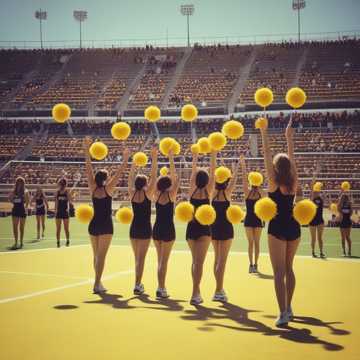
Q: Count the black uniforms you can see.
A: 12